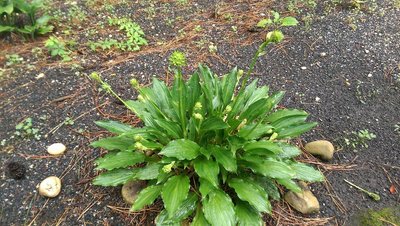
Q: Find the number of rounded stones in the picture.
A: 5